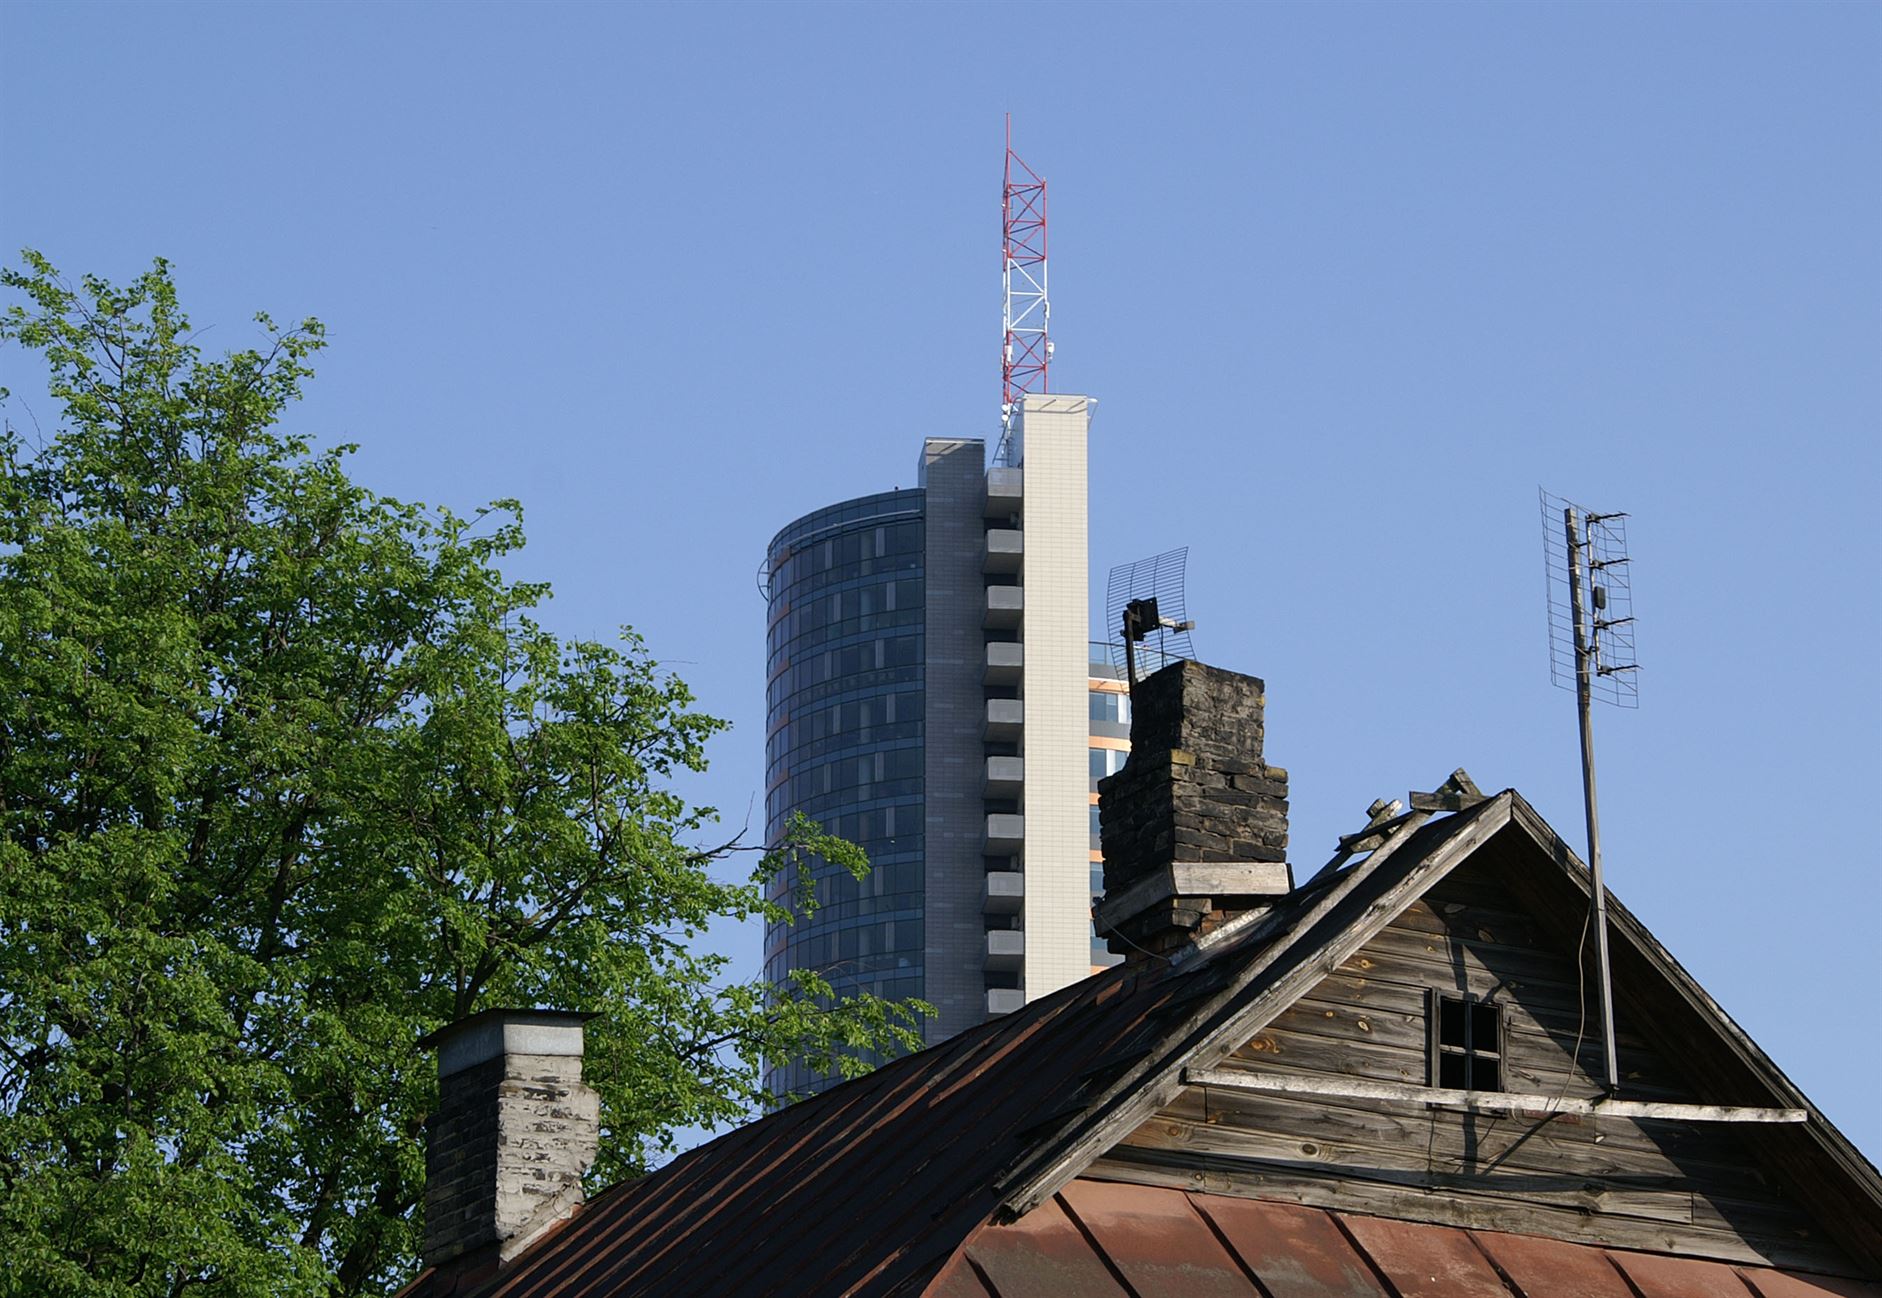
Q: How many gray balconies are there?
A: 10